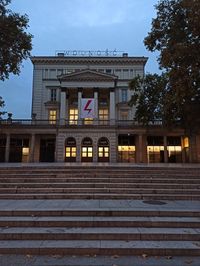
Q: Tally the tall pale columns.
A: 4